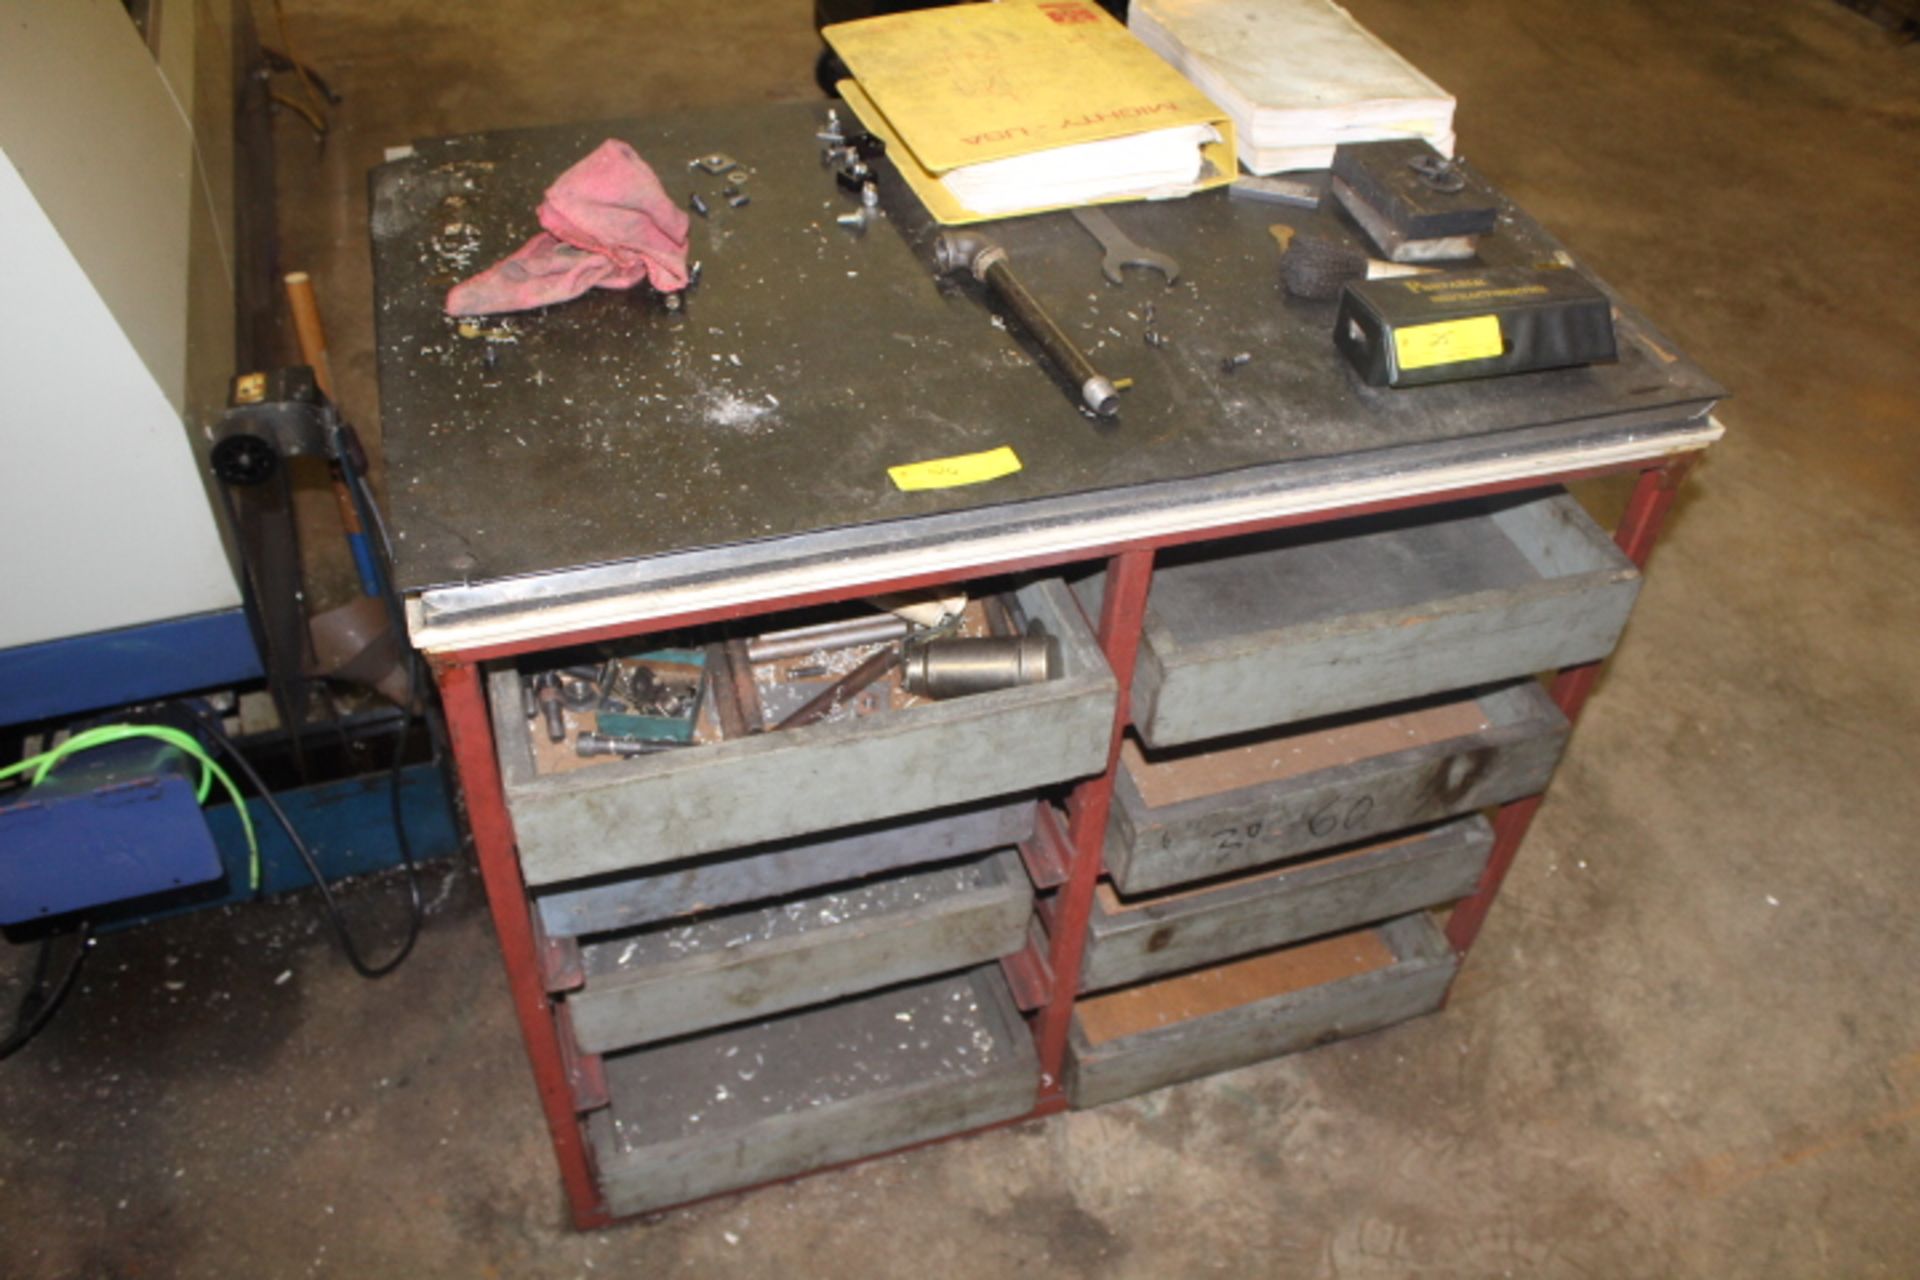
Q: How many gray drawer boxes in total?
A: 8